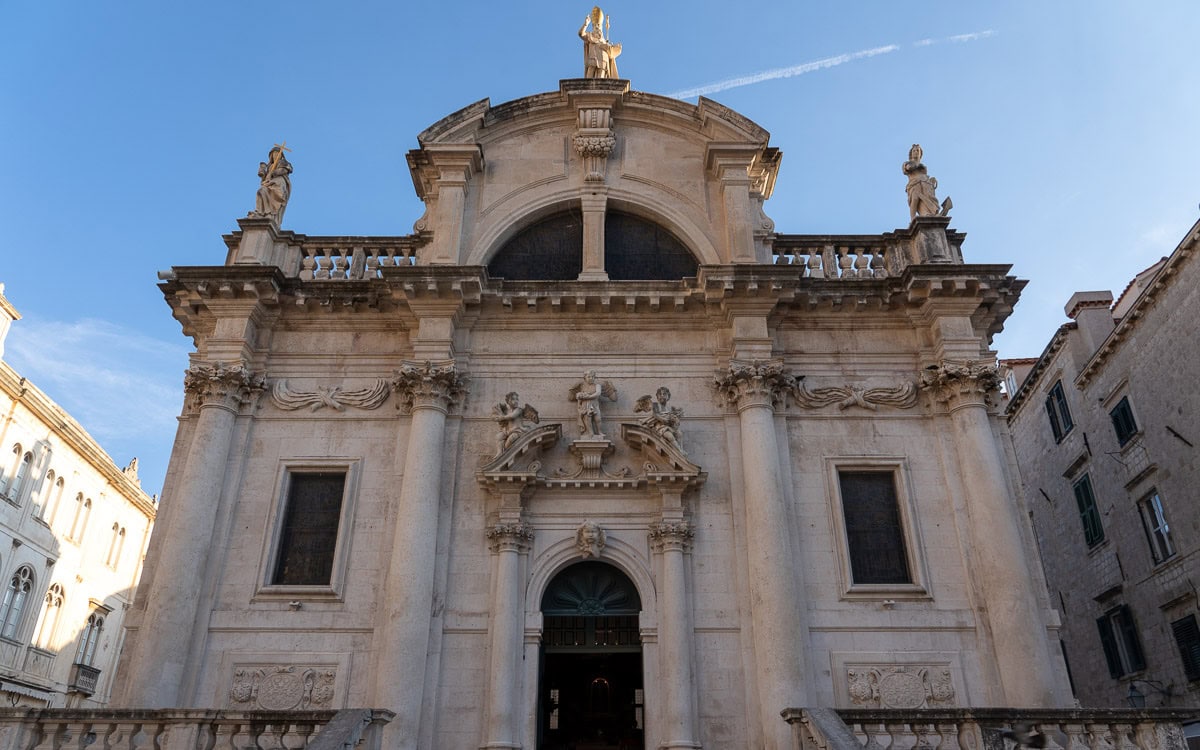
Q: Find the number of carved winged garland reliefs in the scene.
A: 2